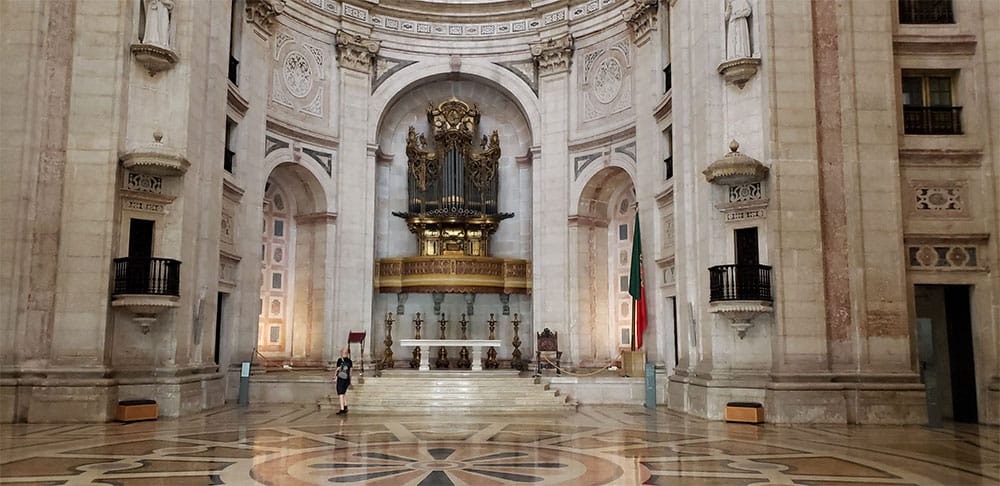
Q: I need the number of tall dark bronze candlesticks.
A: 6